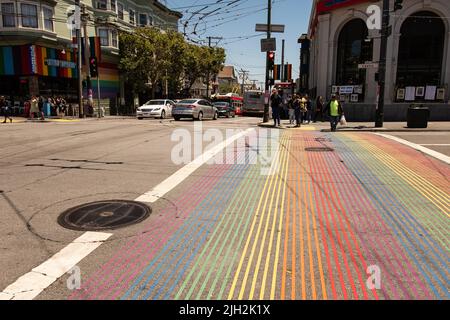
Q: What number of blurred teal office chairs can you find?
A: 0